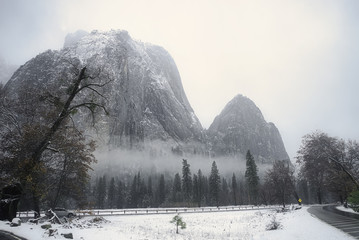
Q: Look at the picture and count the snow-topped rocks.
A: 2